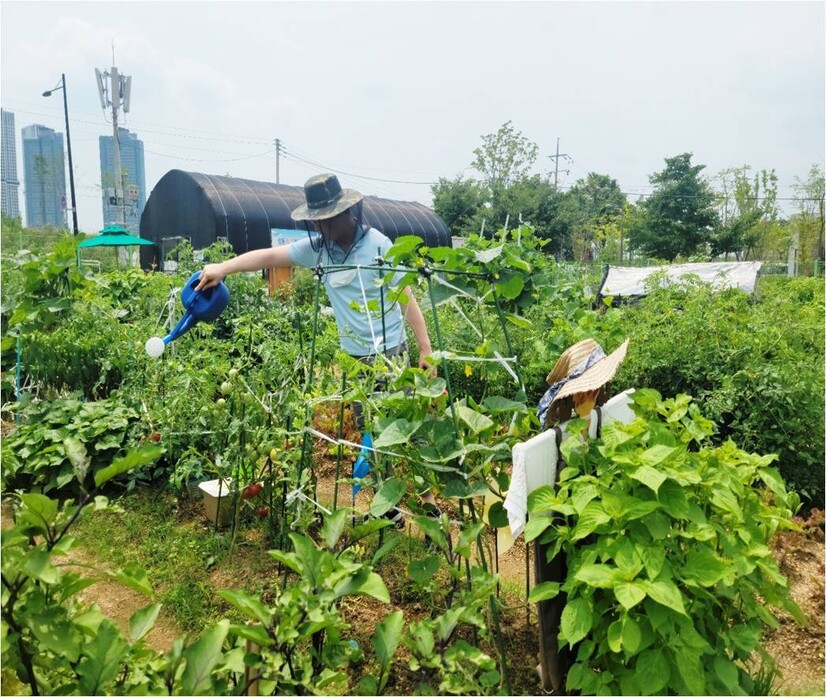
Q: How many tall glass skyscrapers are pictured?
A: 3